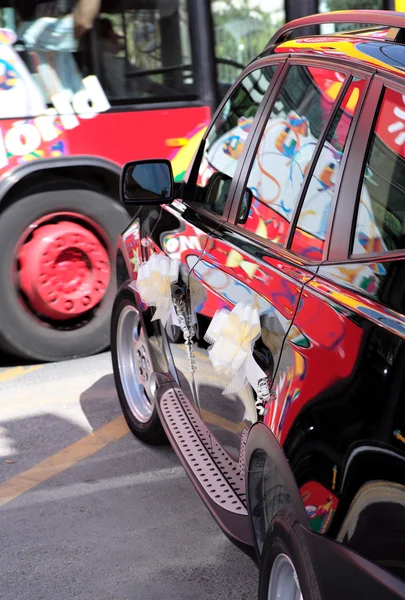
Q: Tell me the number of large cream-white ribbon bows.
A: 2